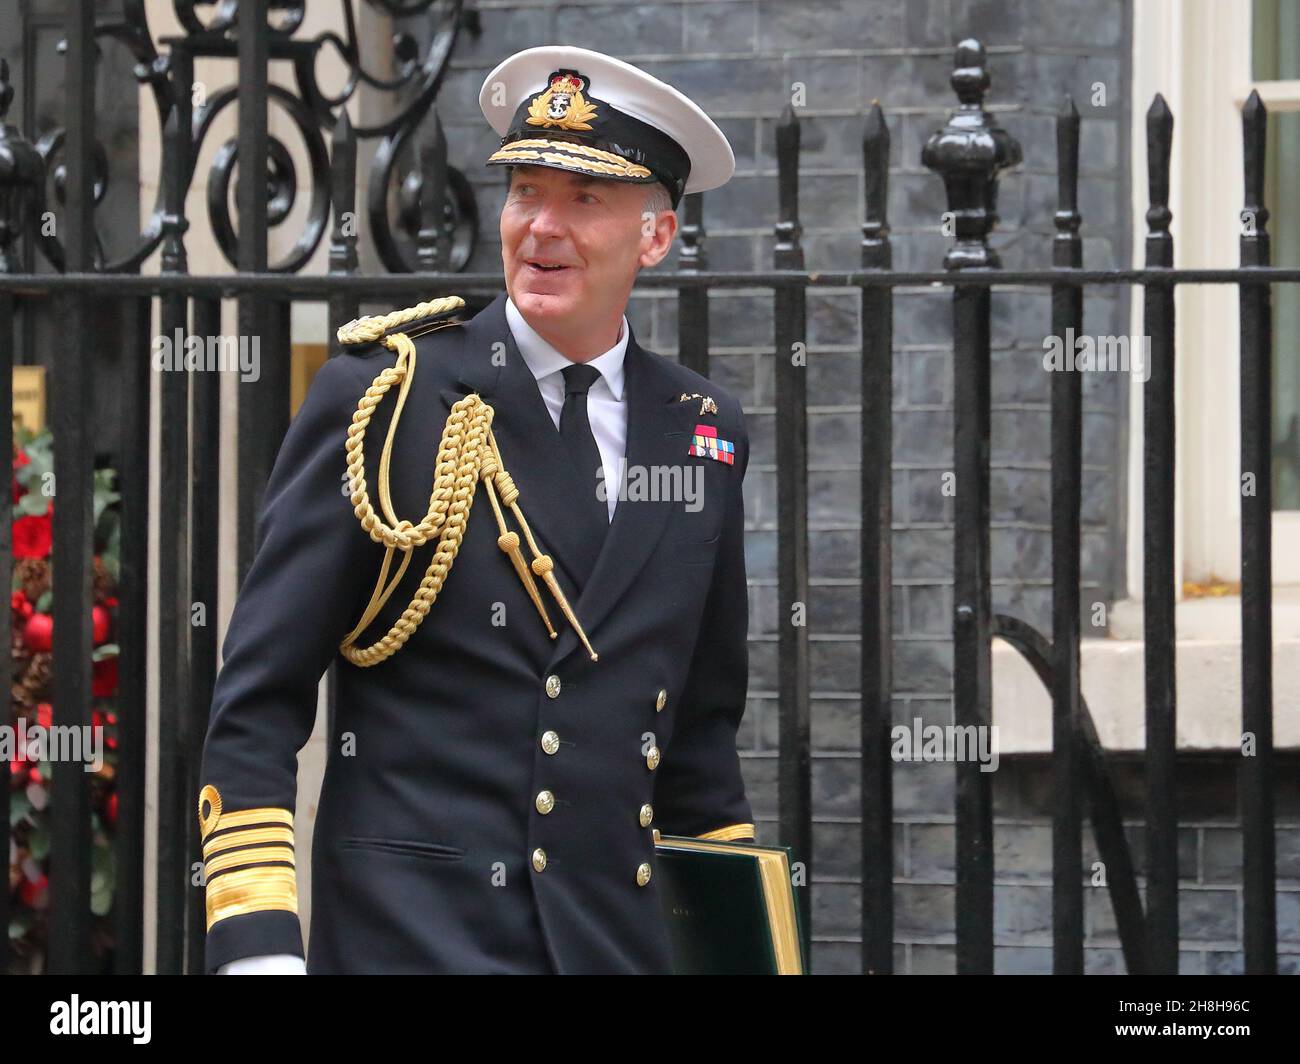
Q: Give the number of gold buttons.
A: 8